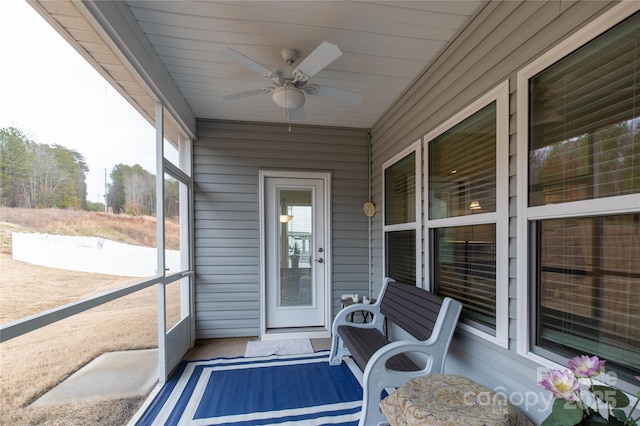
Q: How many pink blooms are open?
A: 2